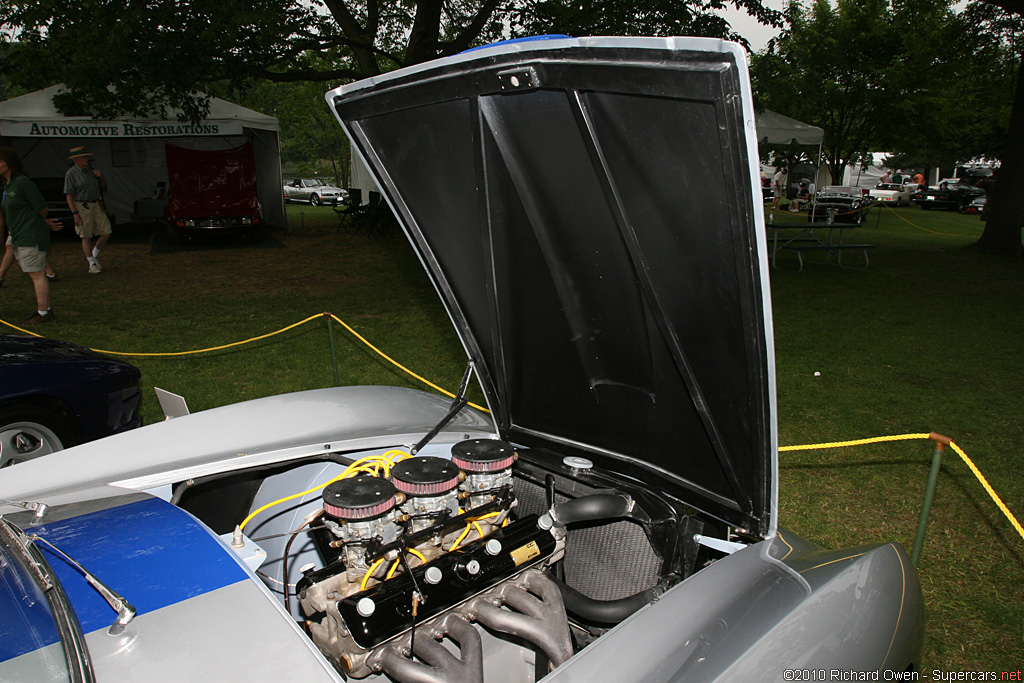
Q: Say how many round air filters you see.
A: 3